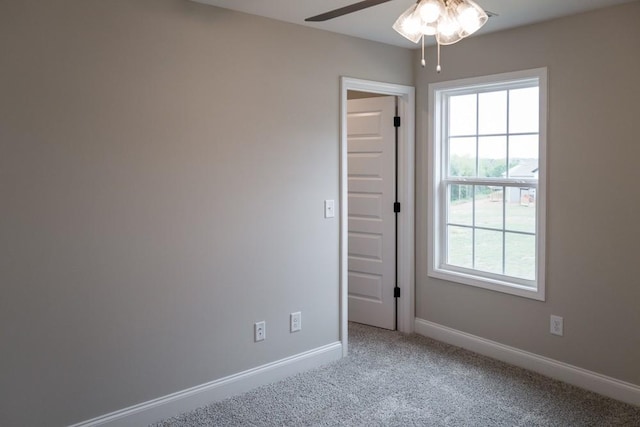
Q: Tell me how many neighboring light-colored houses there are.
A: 1